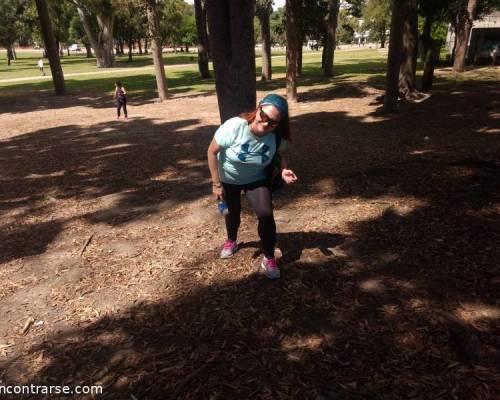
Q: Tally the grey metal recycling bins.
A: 0